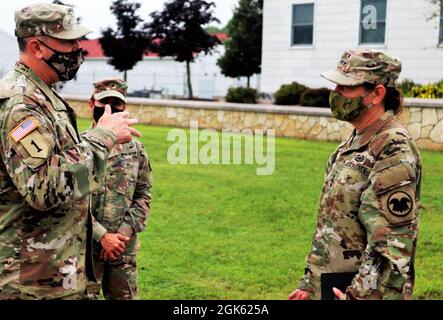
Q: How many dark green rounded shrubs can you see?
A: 3